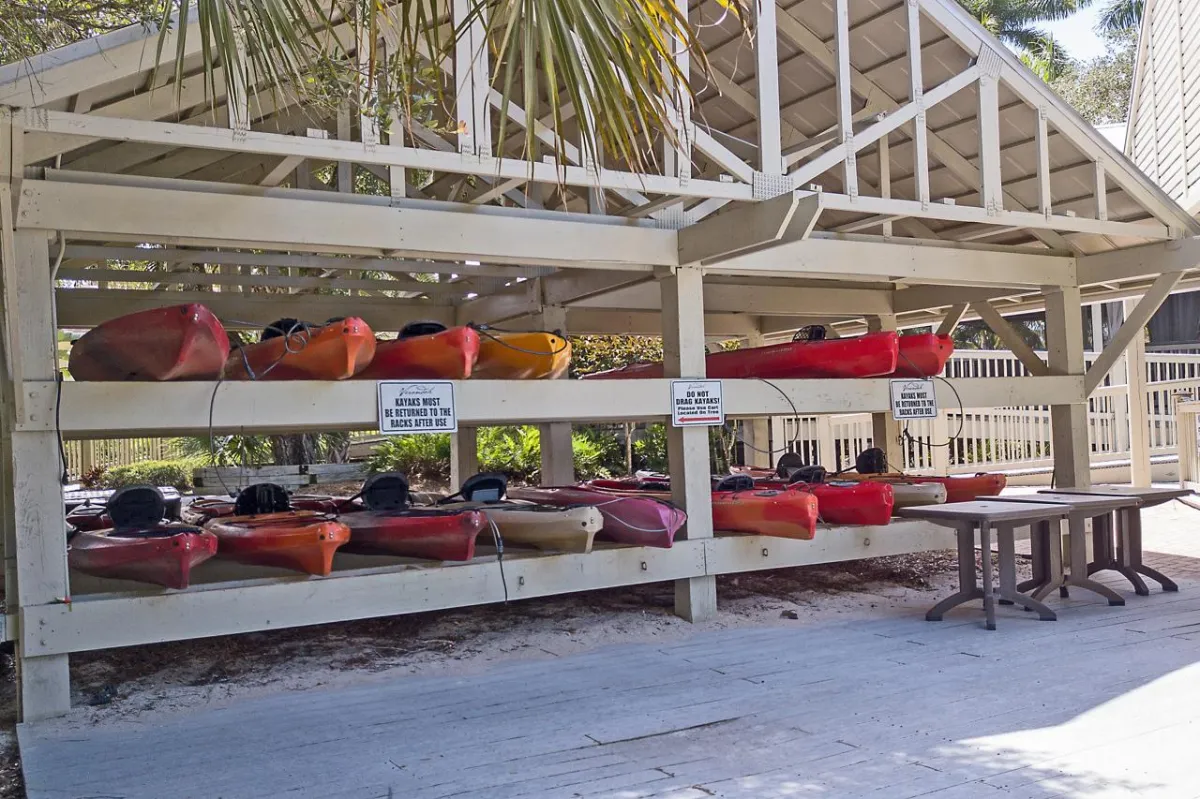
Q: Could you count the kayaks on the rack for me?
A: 15